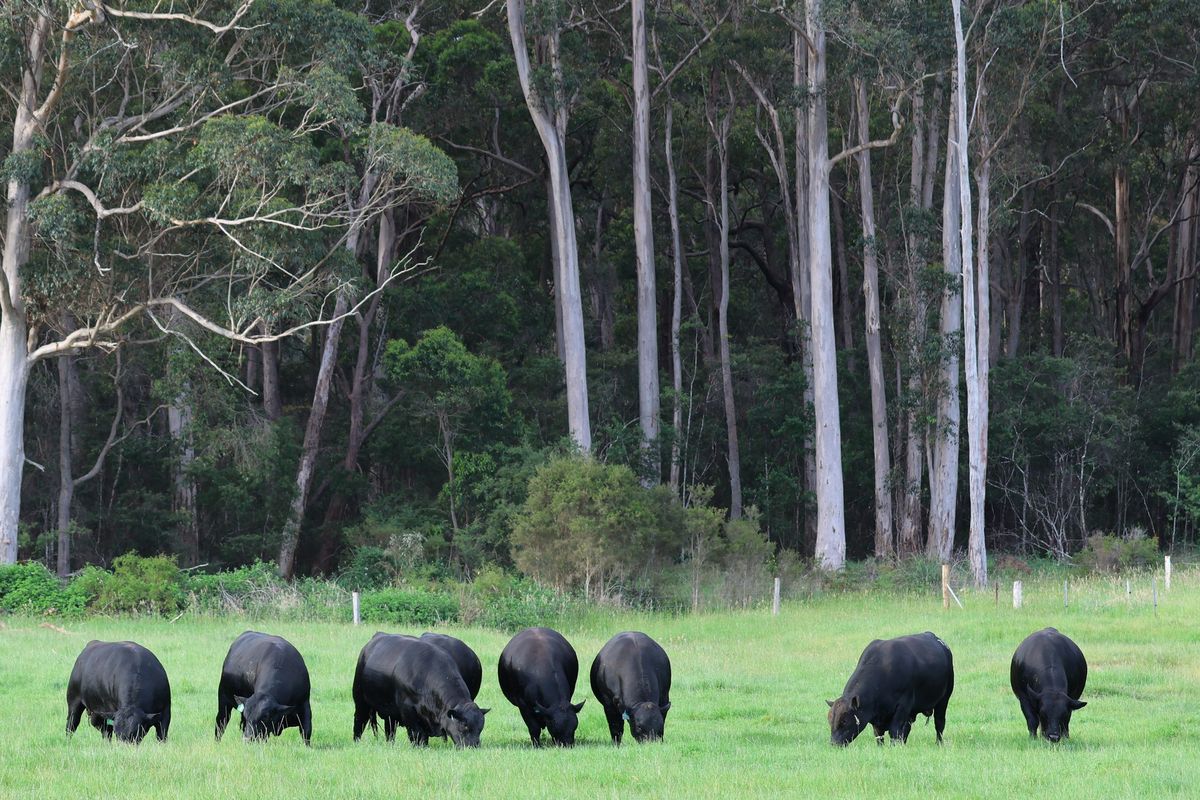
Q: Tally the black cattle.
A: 8